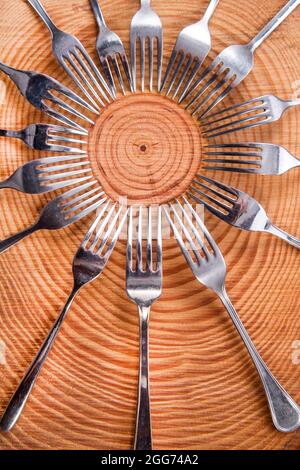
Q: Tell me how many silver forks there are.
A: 15